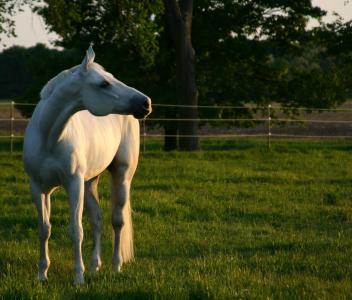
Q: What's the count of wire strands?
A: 3